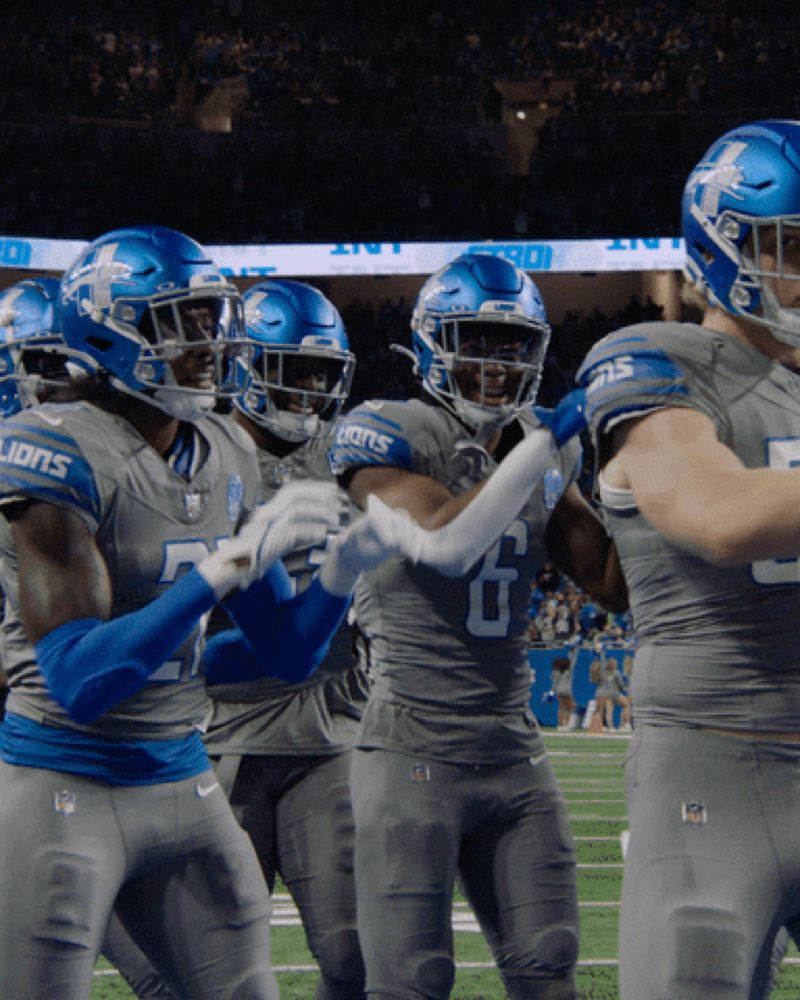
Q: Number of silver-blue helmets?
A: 5